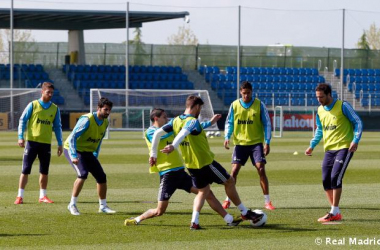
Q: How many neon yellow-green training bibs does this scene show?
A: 6